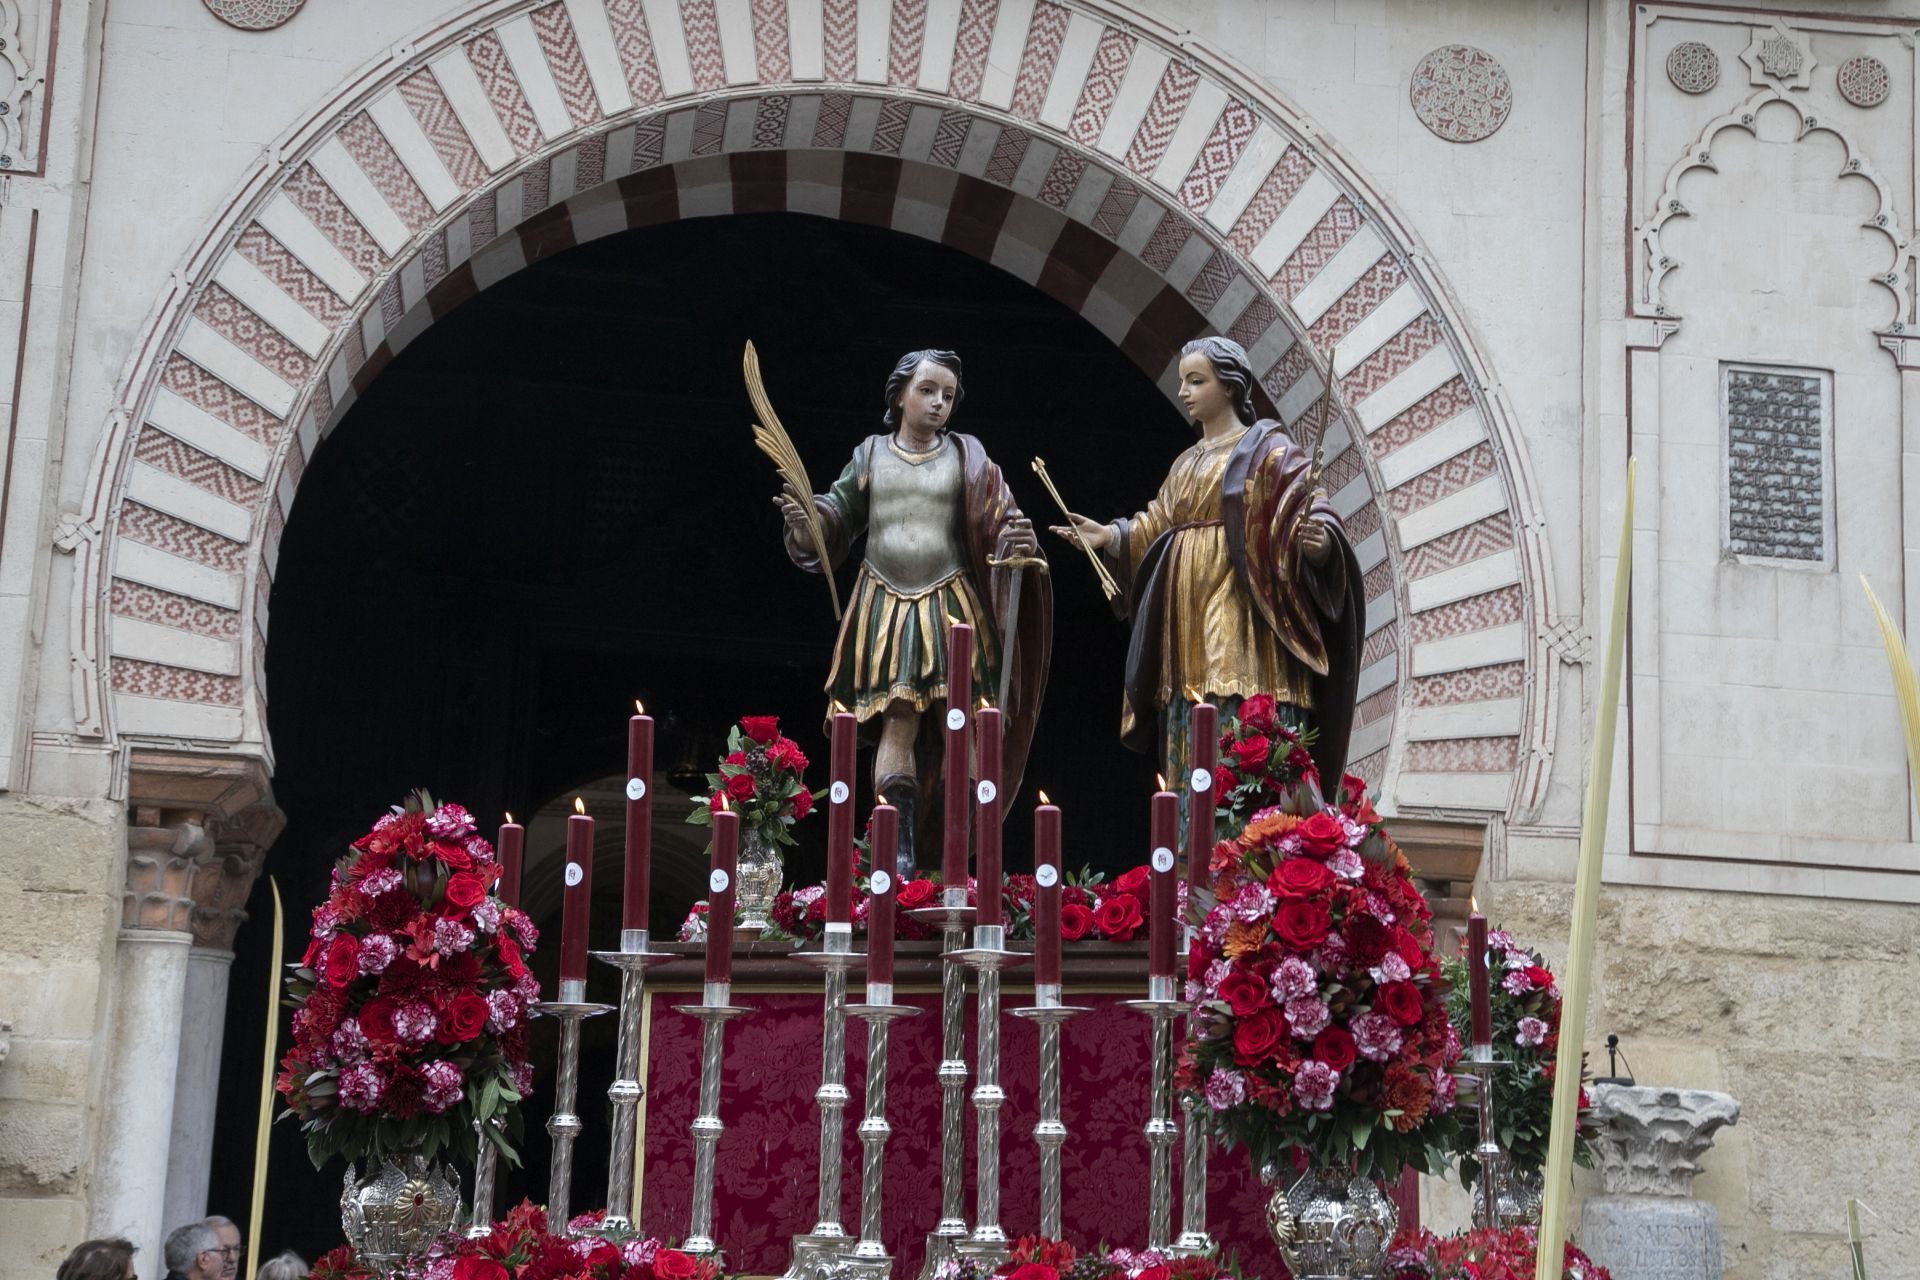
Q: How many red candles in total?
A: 12